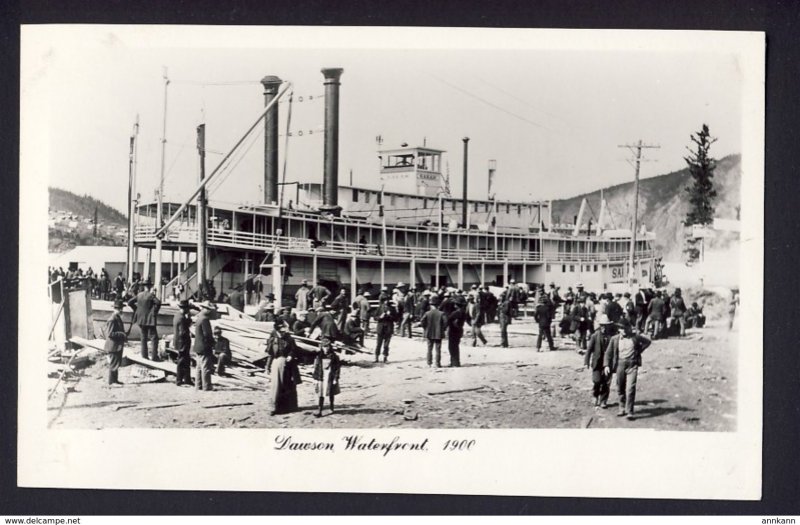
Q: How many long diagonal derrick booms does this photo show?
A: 1